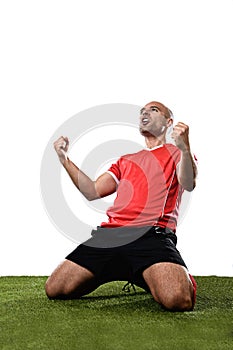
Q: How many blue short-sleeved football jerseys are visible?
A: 0